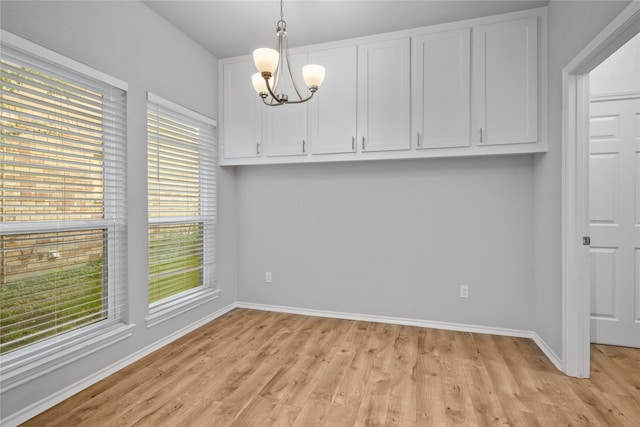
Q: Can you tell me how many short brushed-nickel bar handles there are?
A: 6